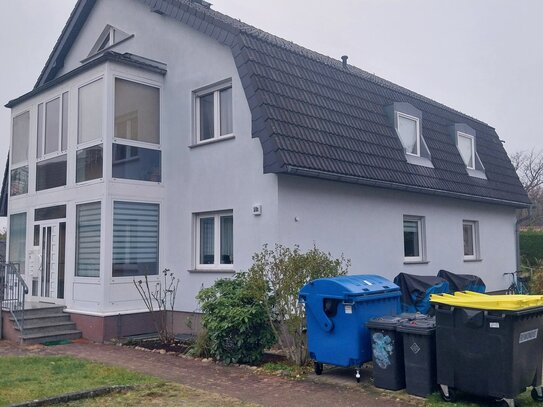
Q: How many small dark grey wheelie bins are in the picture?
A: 2